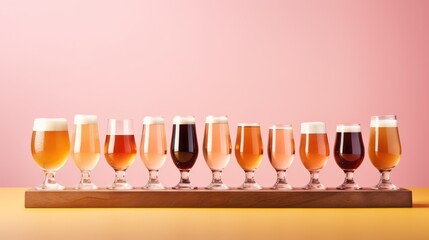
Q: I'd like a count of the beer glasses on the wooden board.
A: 11